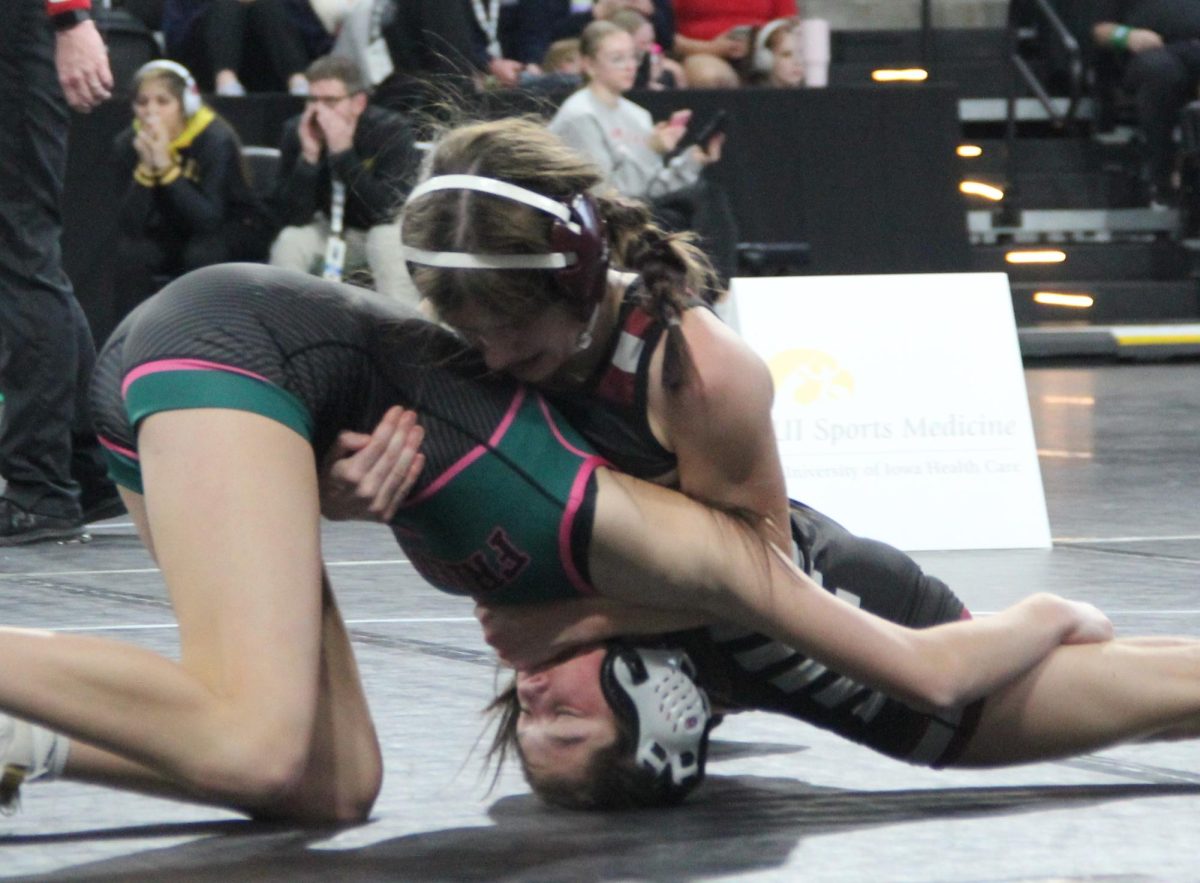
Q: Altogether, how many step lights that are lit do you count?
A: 5